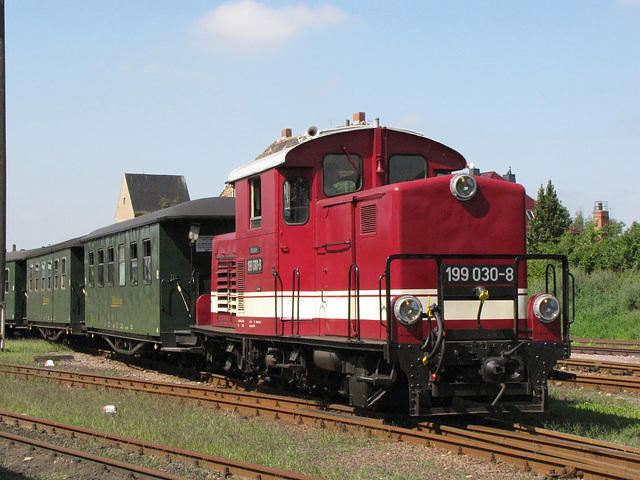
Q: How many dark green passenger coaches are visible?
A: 3